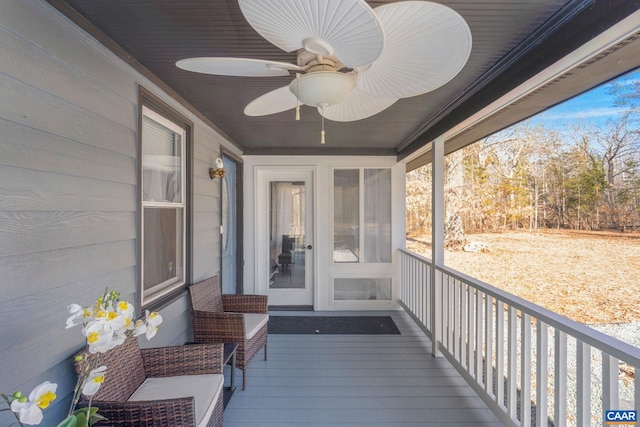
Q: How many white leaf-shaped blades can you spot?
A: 5